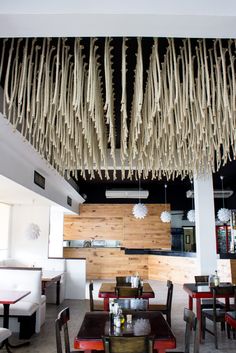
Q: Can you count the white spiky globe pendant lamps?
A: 5